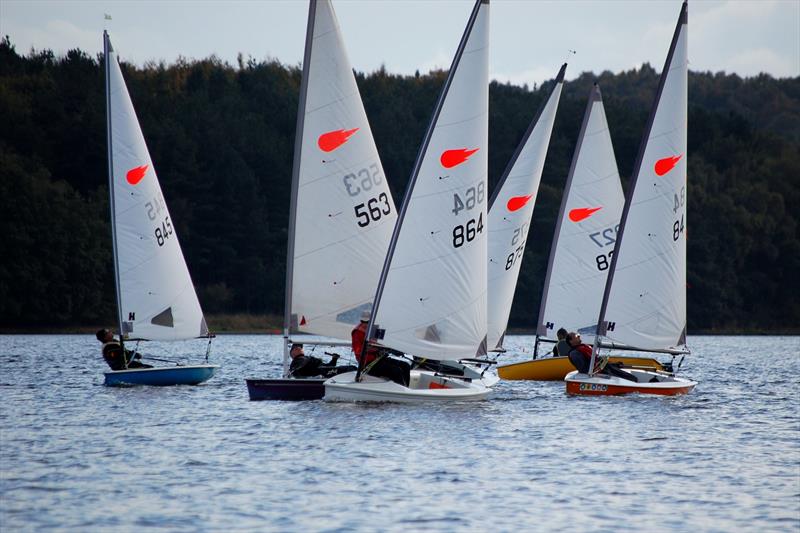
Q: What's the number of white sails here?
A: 6